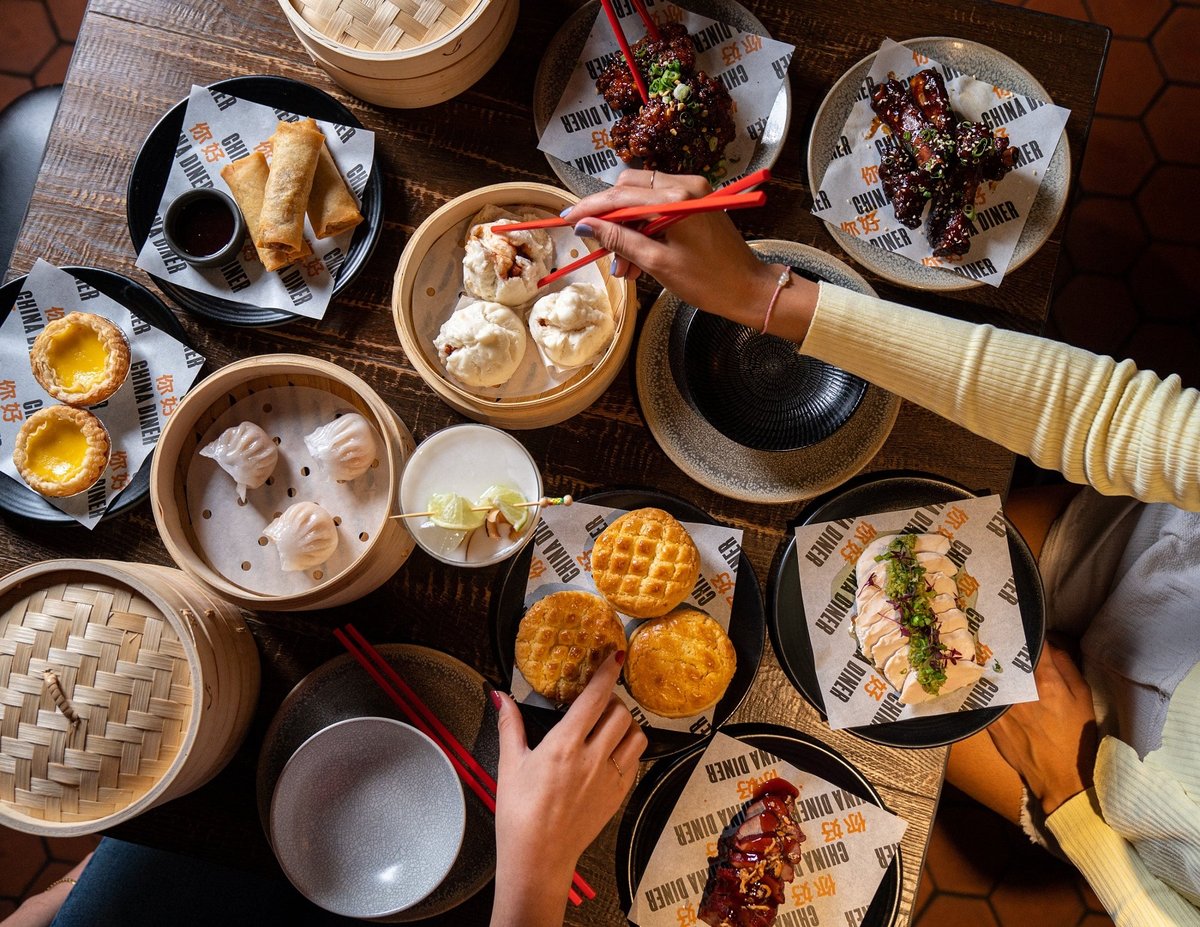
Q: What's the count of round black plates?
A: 5